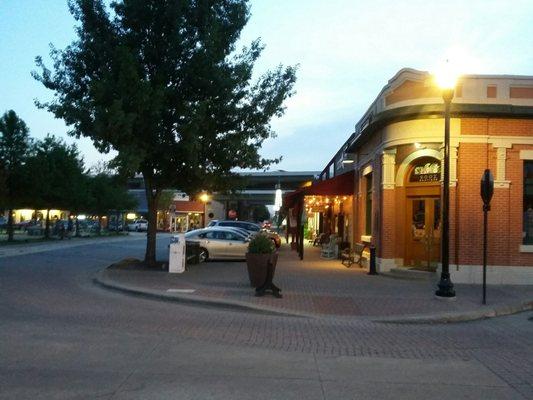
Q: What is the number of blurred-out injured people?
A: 0